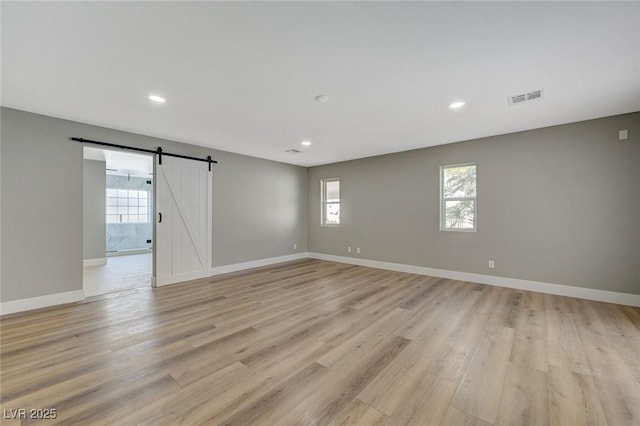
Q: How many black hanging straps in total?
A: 2